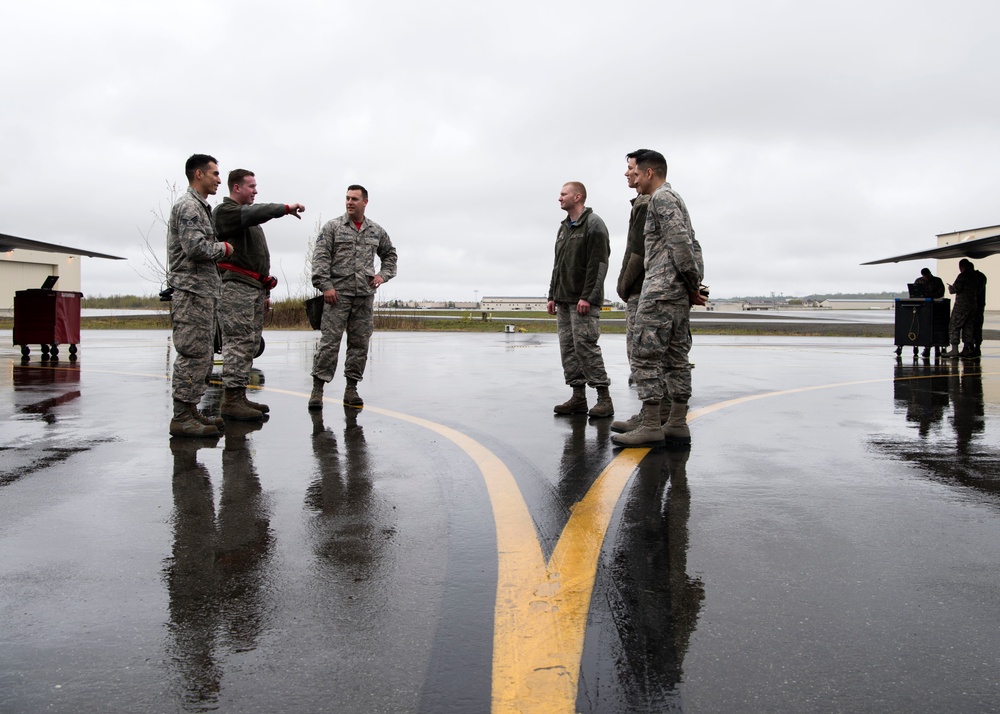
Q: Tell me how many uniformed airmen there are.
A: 9